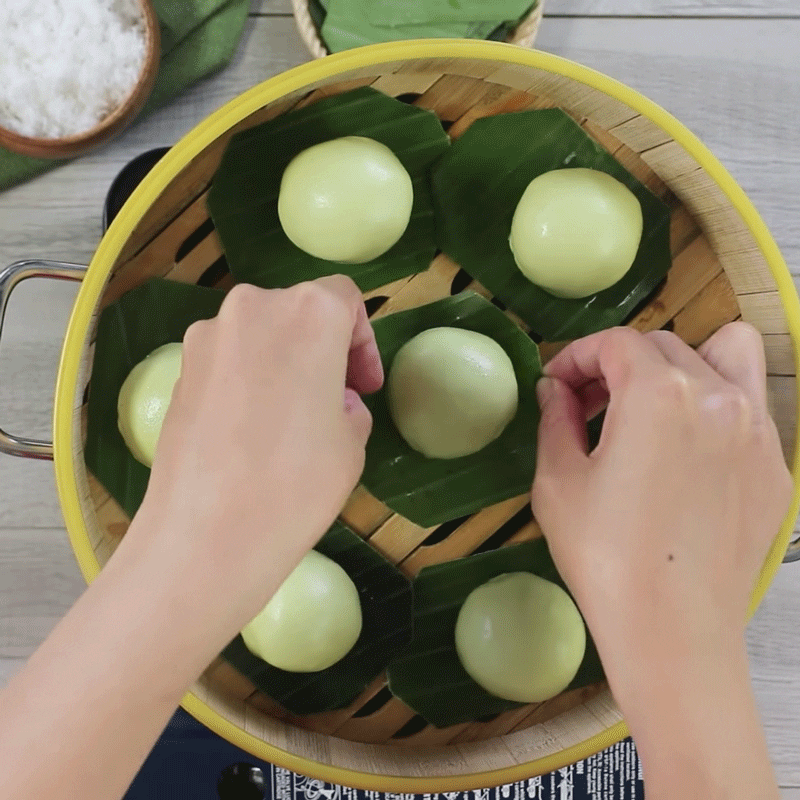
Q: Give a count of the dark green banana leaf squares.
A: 6